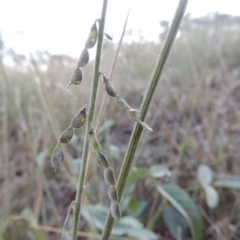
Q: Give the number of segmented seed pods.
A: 5